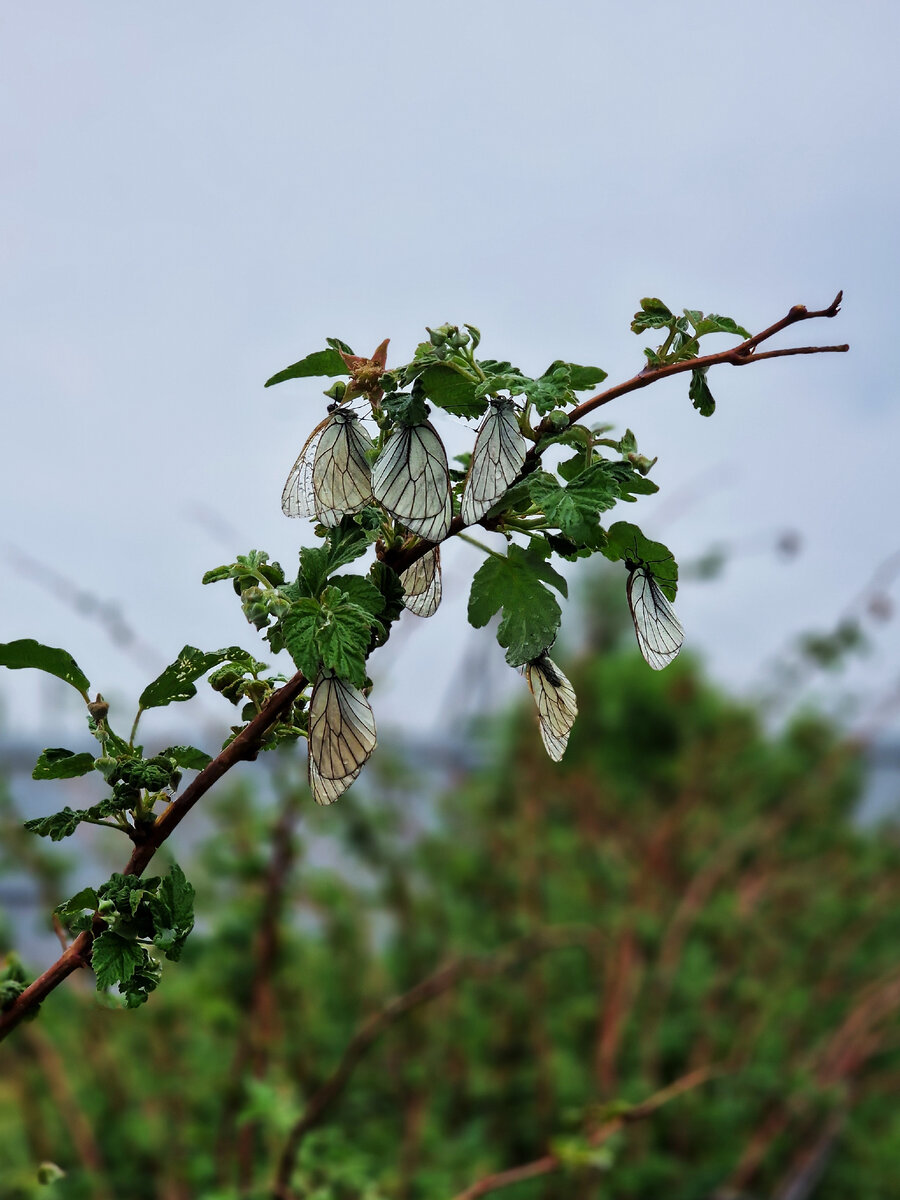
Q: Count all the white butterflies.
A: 7